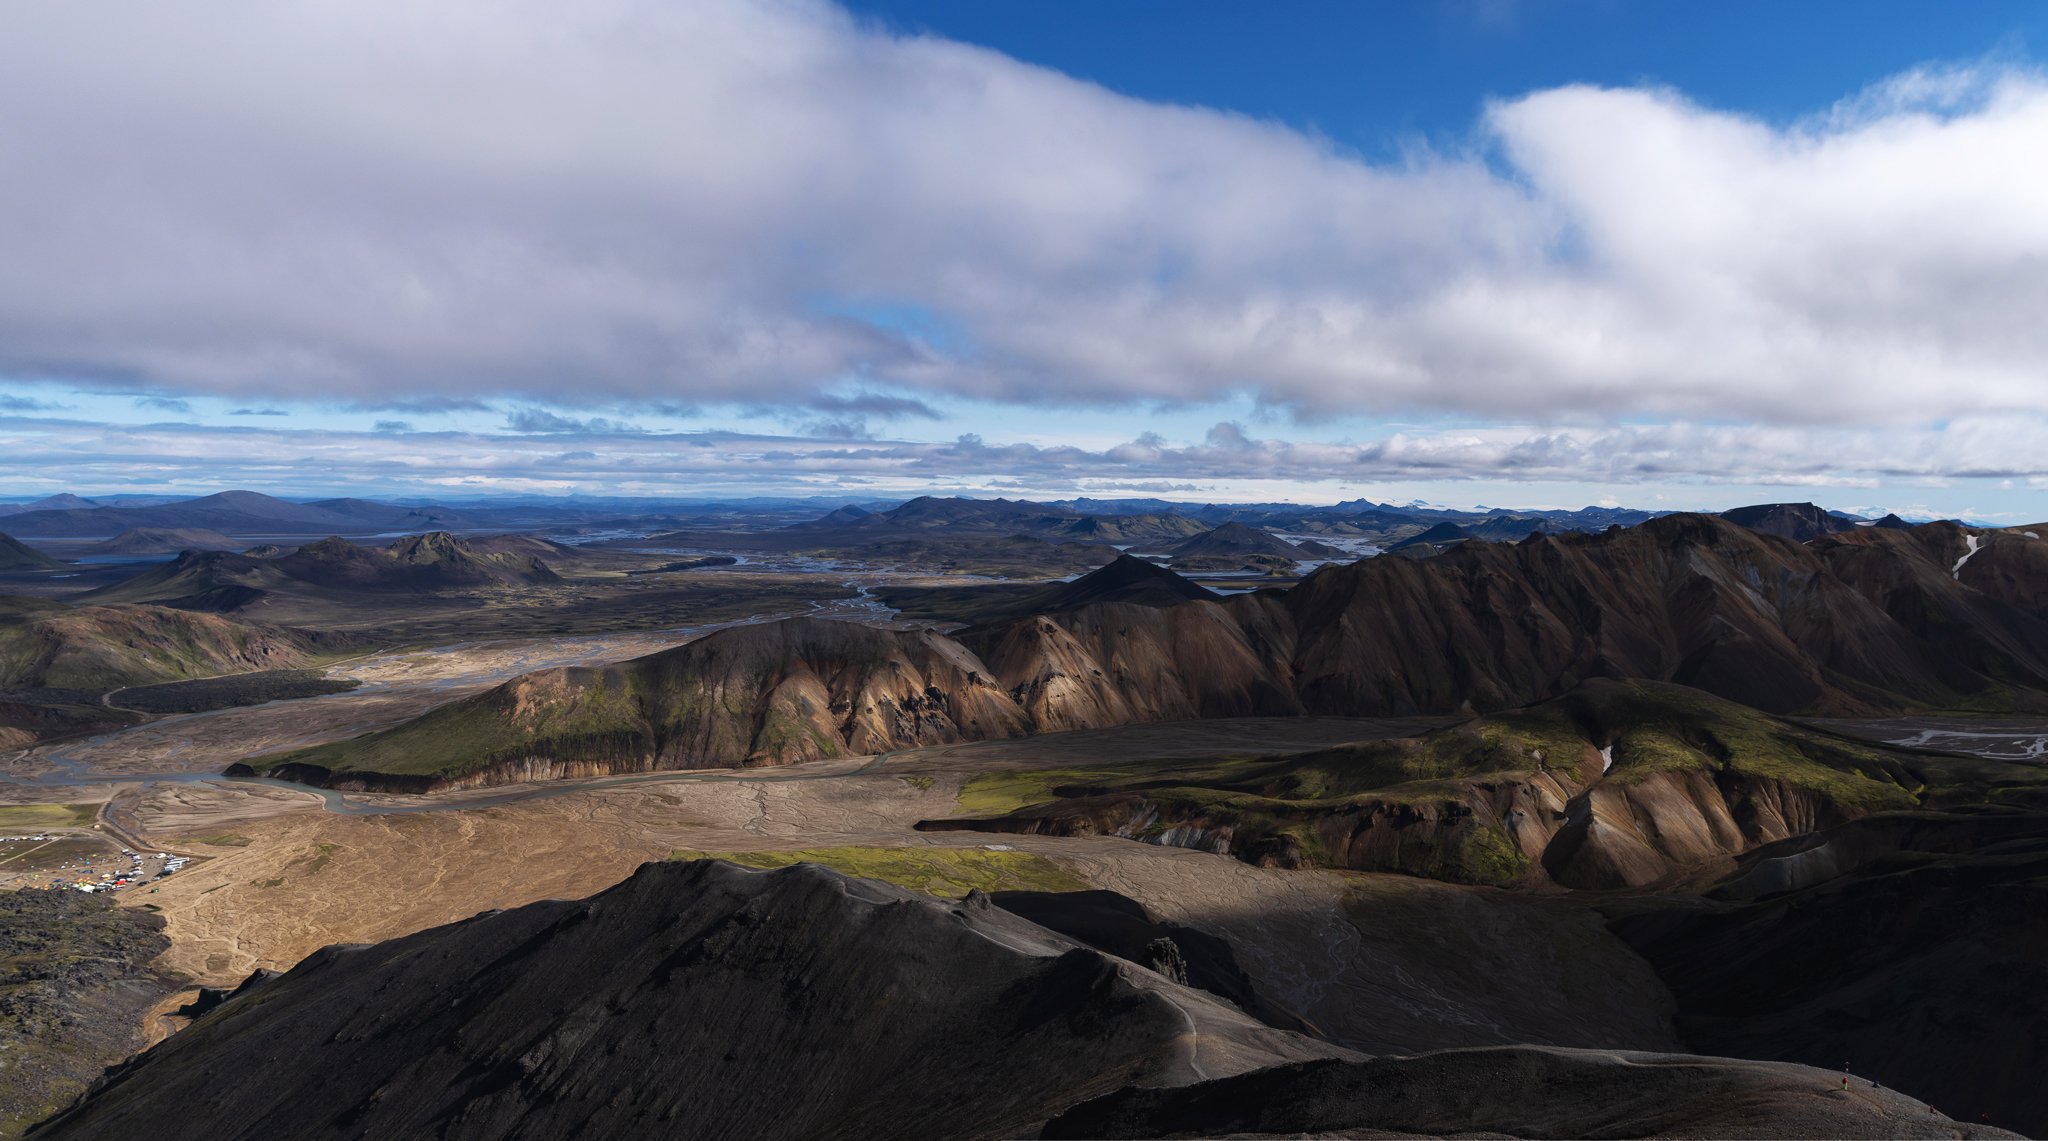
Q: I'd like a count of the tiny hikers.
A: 5